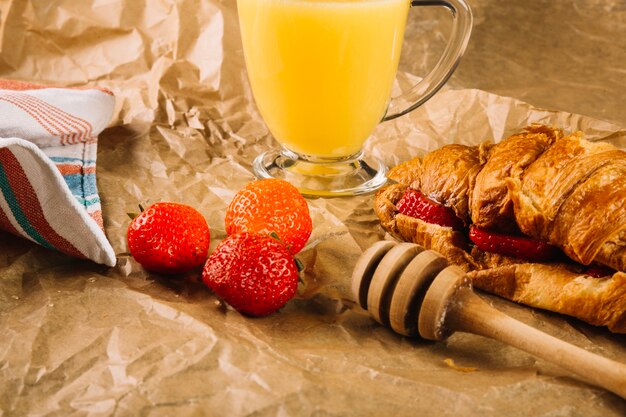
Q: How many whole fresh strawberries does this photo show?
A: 3